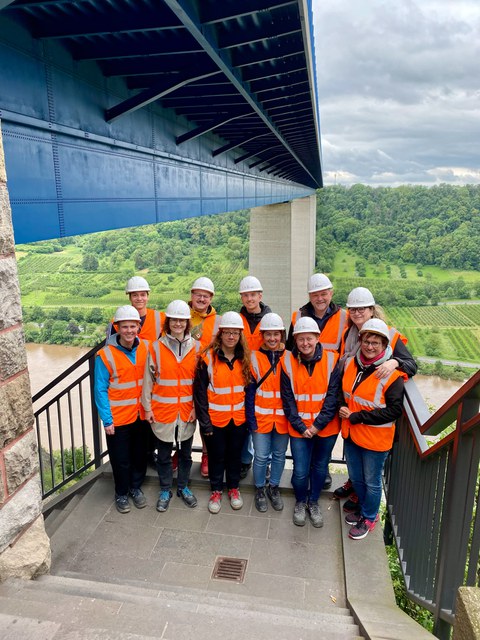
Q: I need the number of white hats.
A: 11